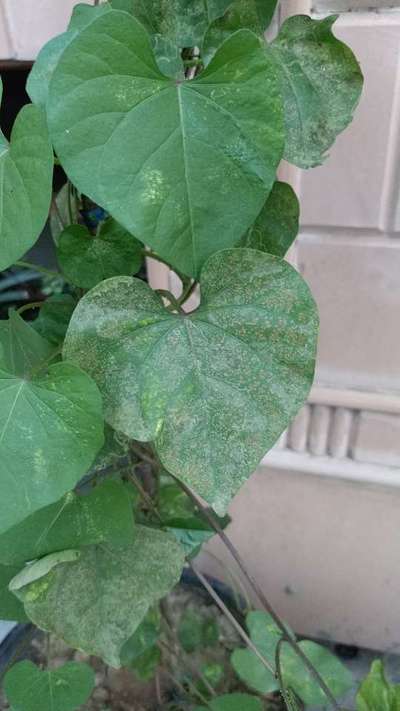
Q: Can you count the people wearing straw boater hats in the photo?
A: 0